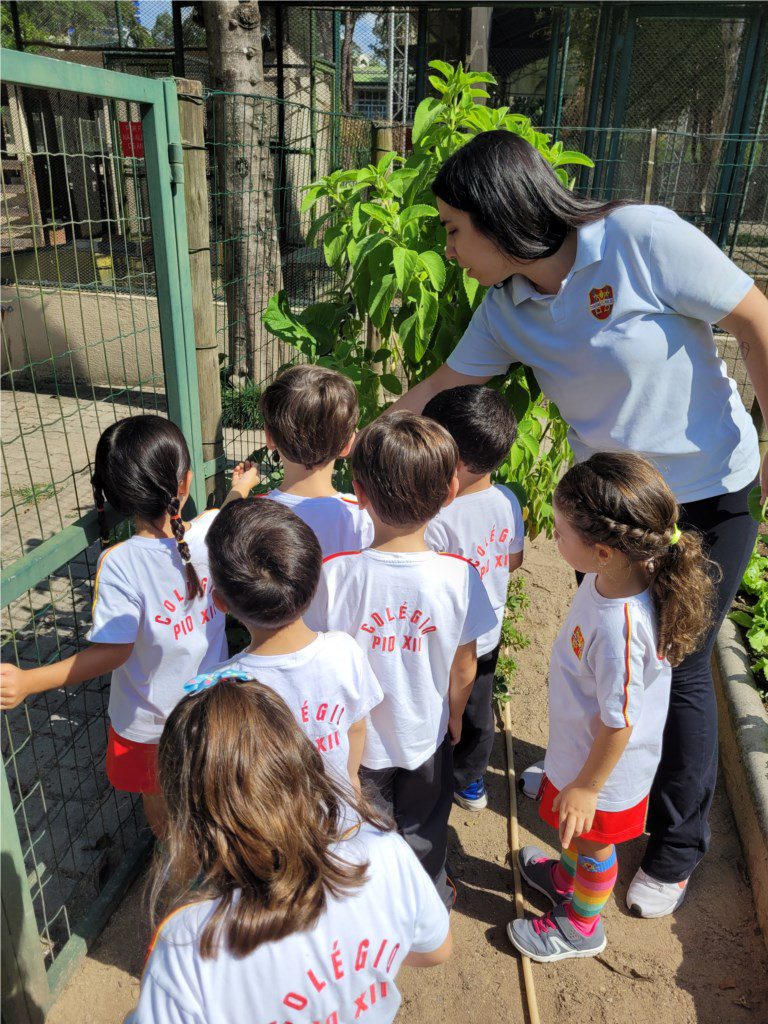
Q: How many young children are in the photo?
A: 7